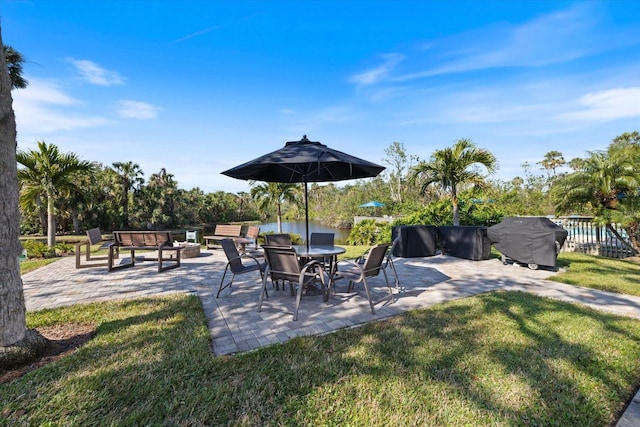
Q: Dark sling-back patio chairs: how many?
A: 6